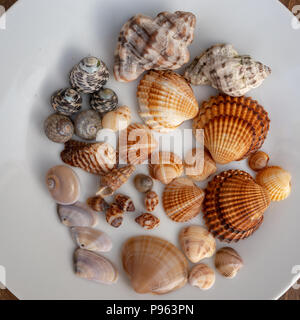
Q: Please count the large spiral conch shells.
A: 2